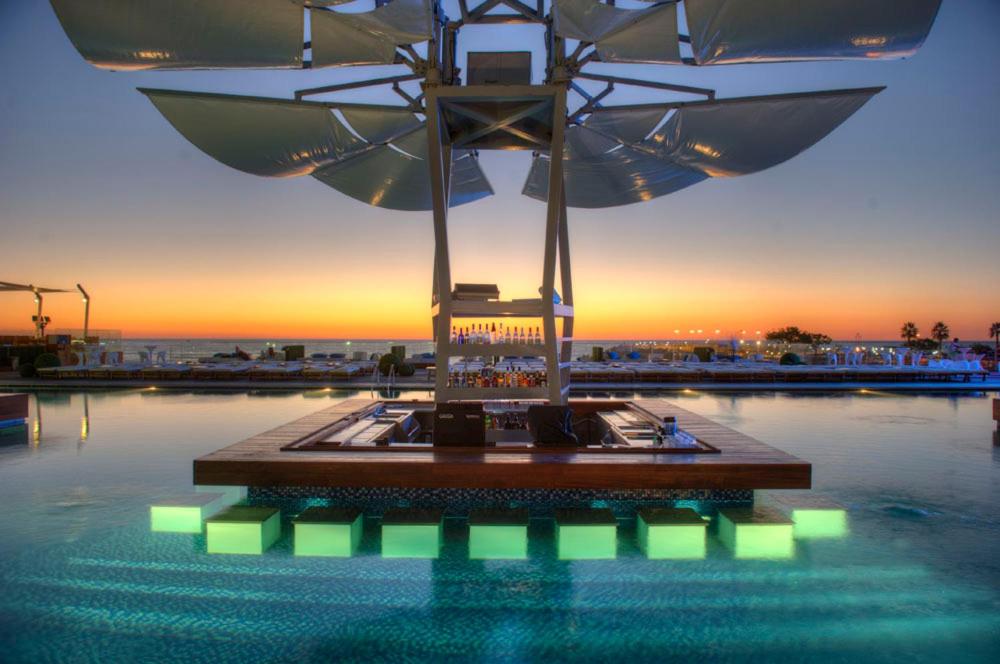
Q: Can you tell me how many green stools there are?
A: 9